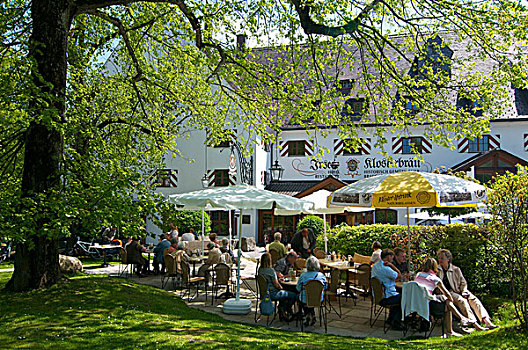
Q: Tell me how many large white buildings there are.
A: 1